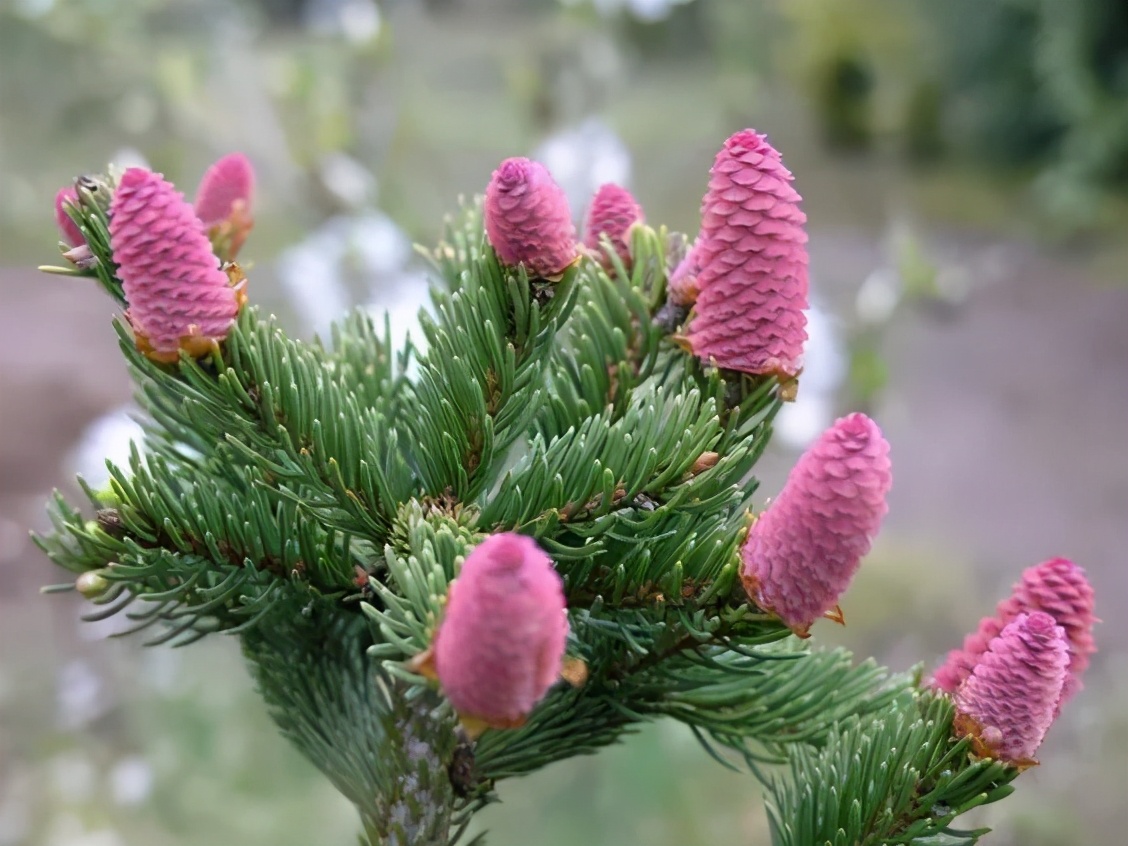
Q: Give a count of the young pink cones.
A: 11